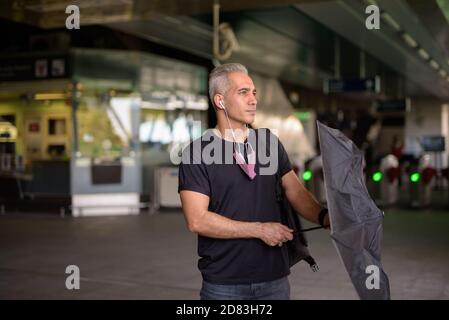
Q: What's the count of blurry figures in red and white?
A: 2